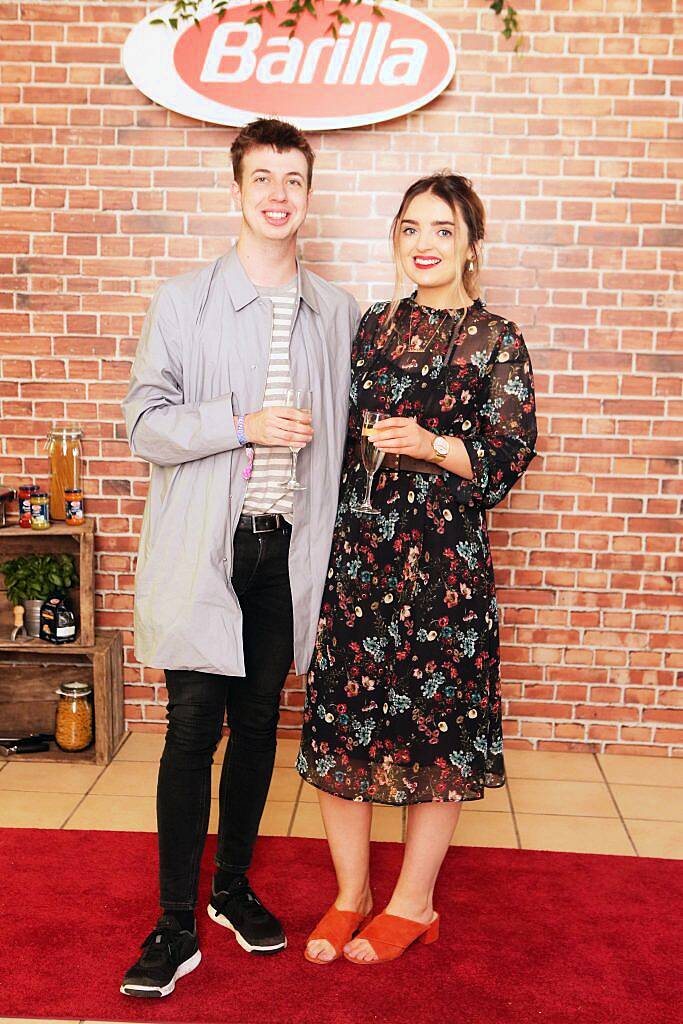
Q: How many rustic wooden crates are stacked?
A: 2